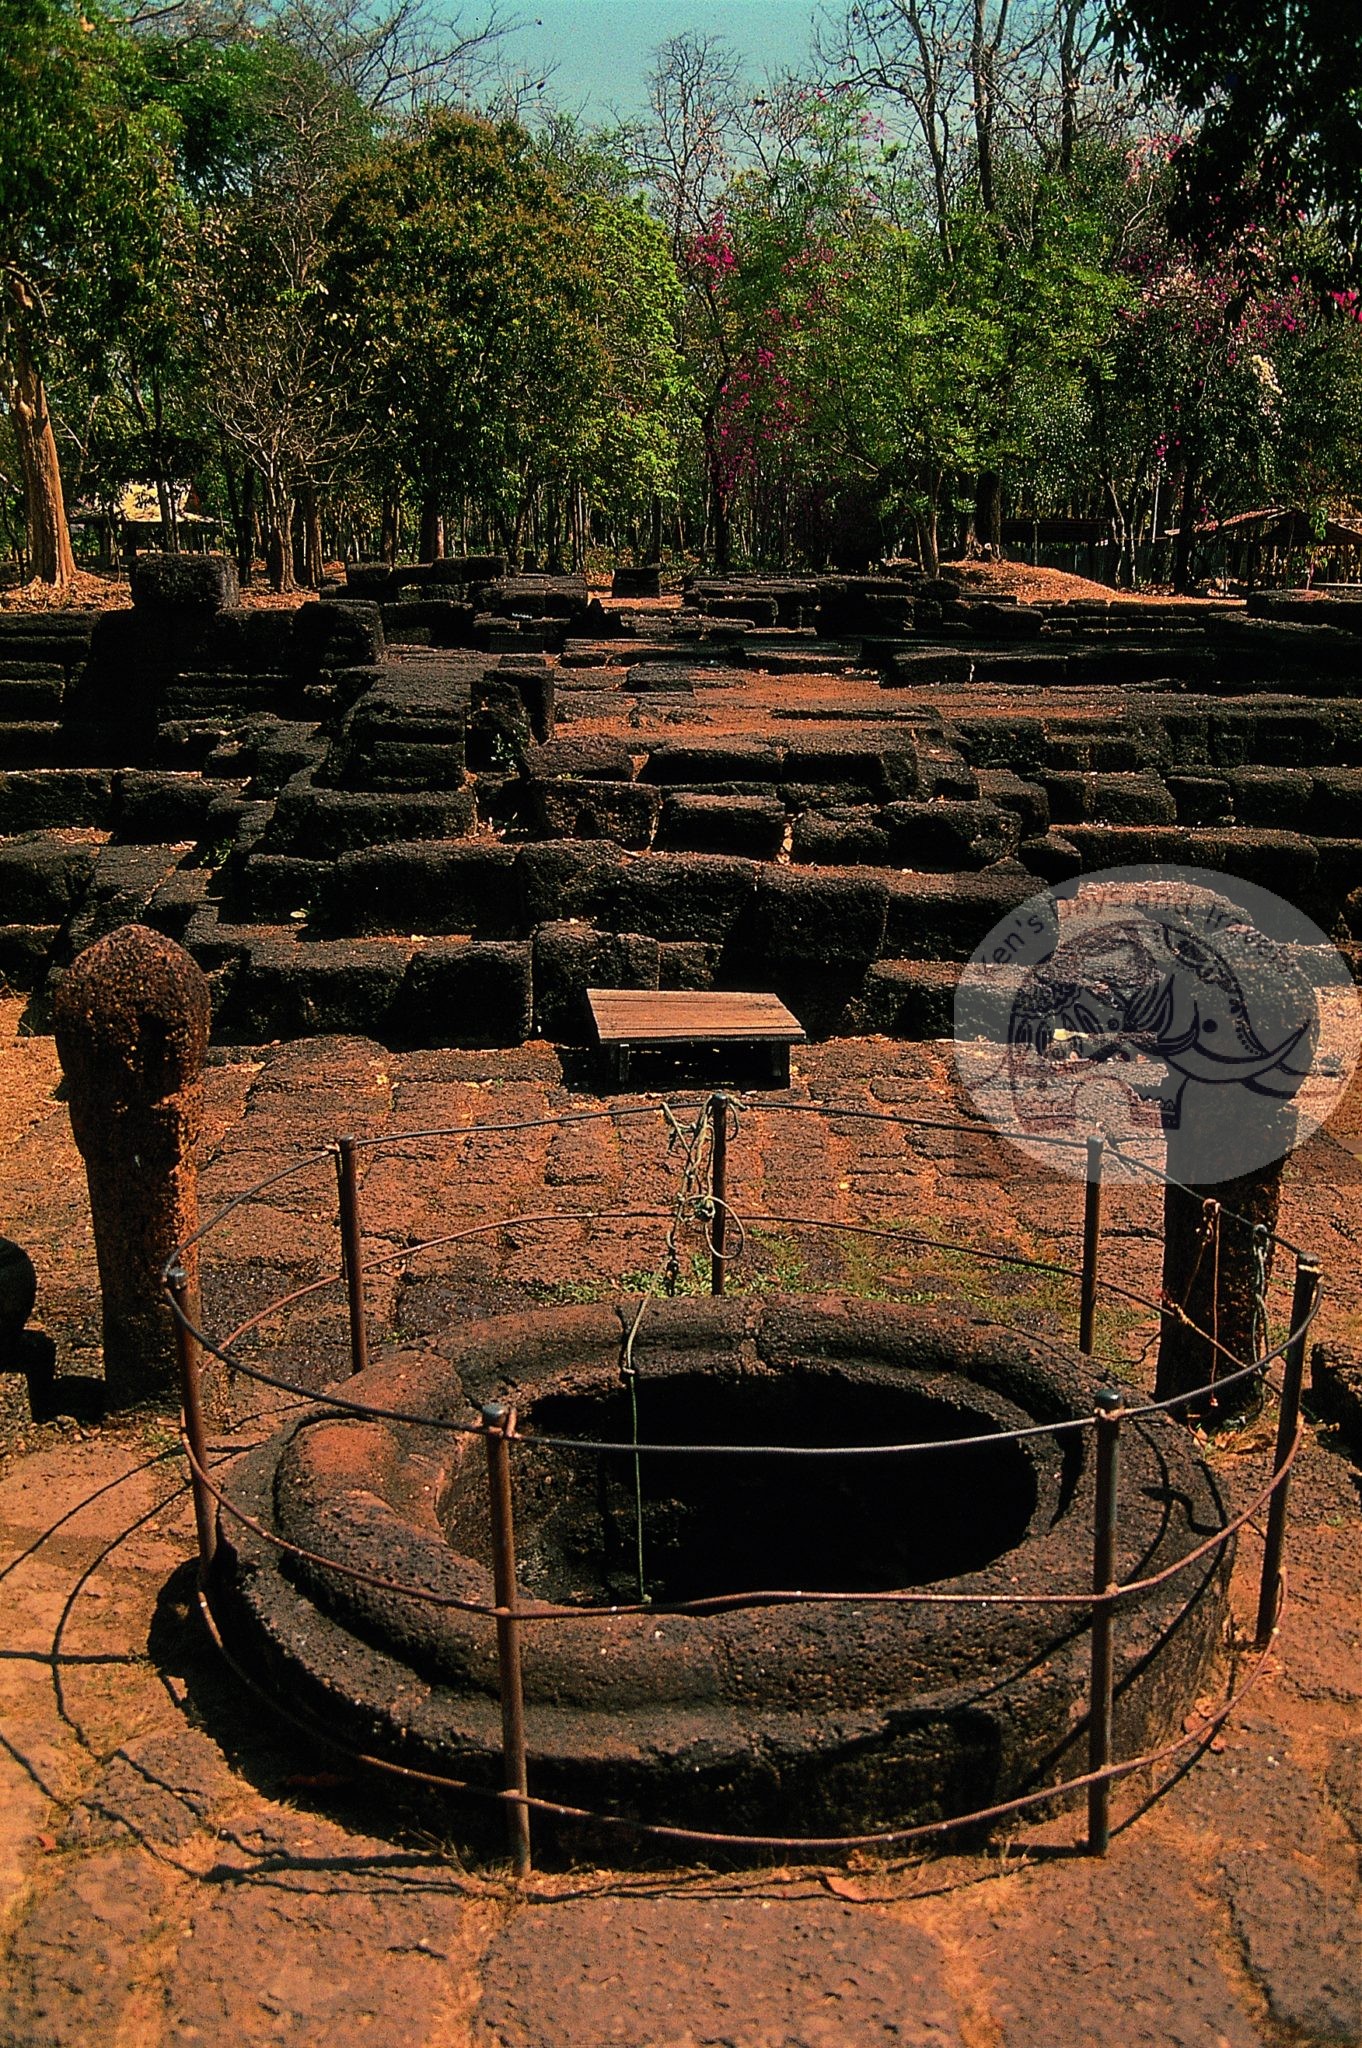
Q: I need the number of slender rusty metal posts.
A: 7